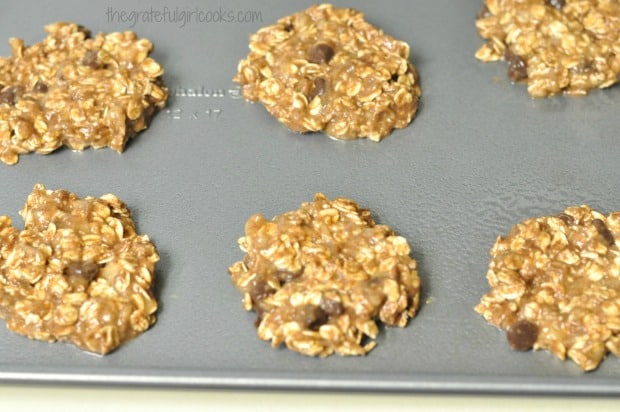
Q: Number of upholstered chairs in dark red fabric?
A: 0